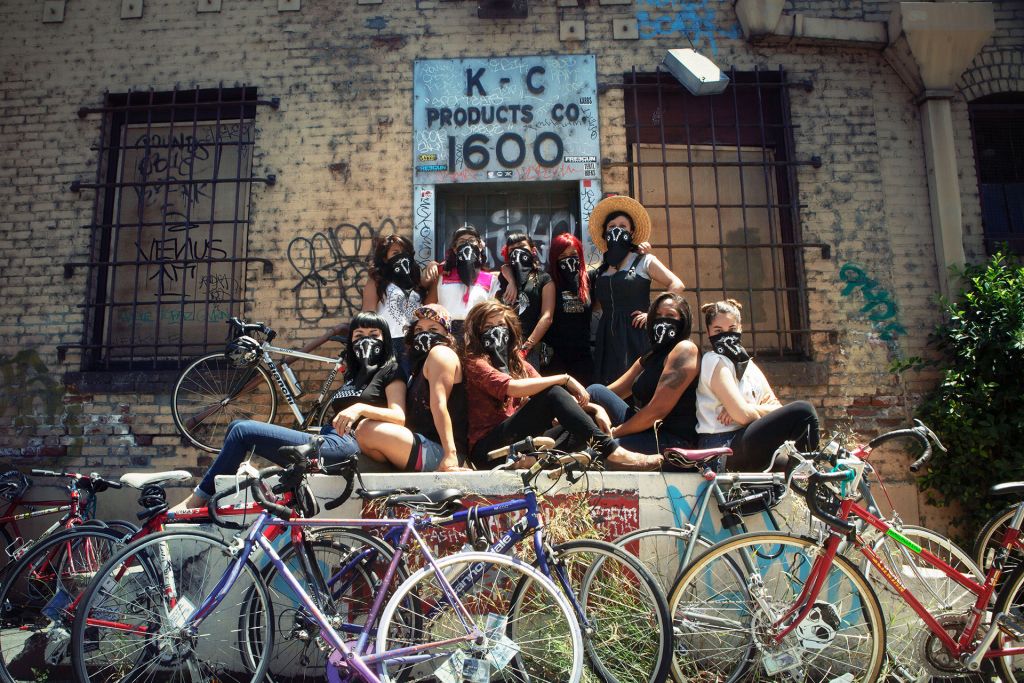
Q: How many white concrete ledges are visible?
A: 1